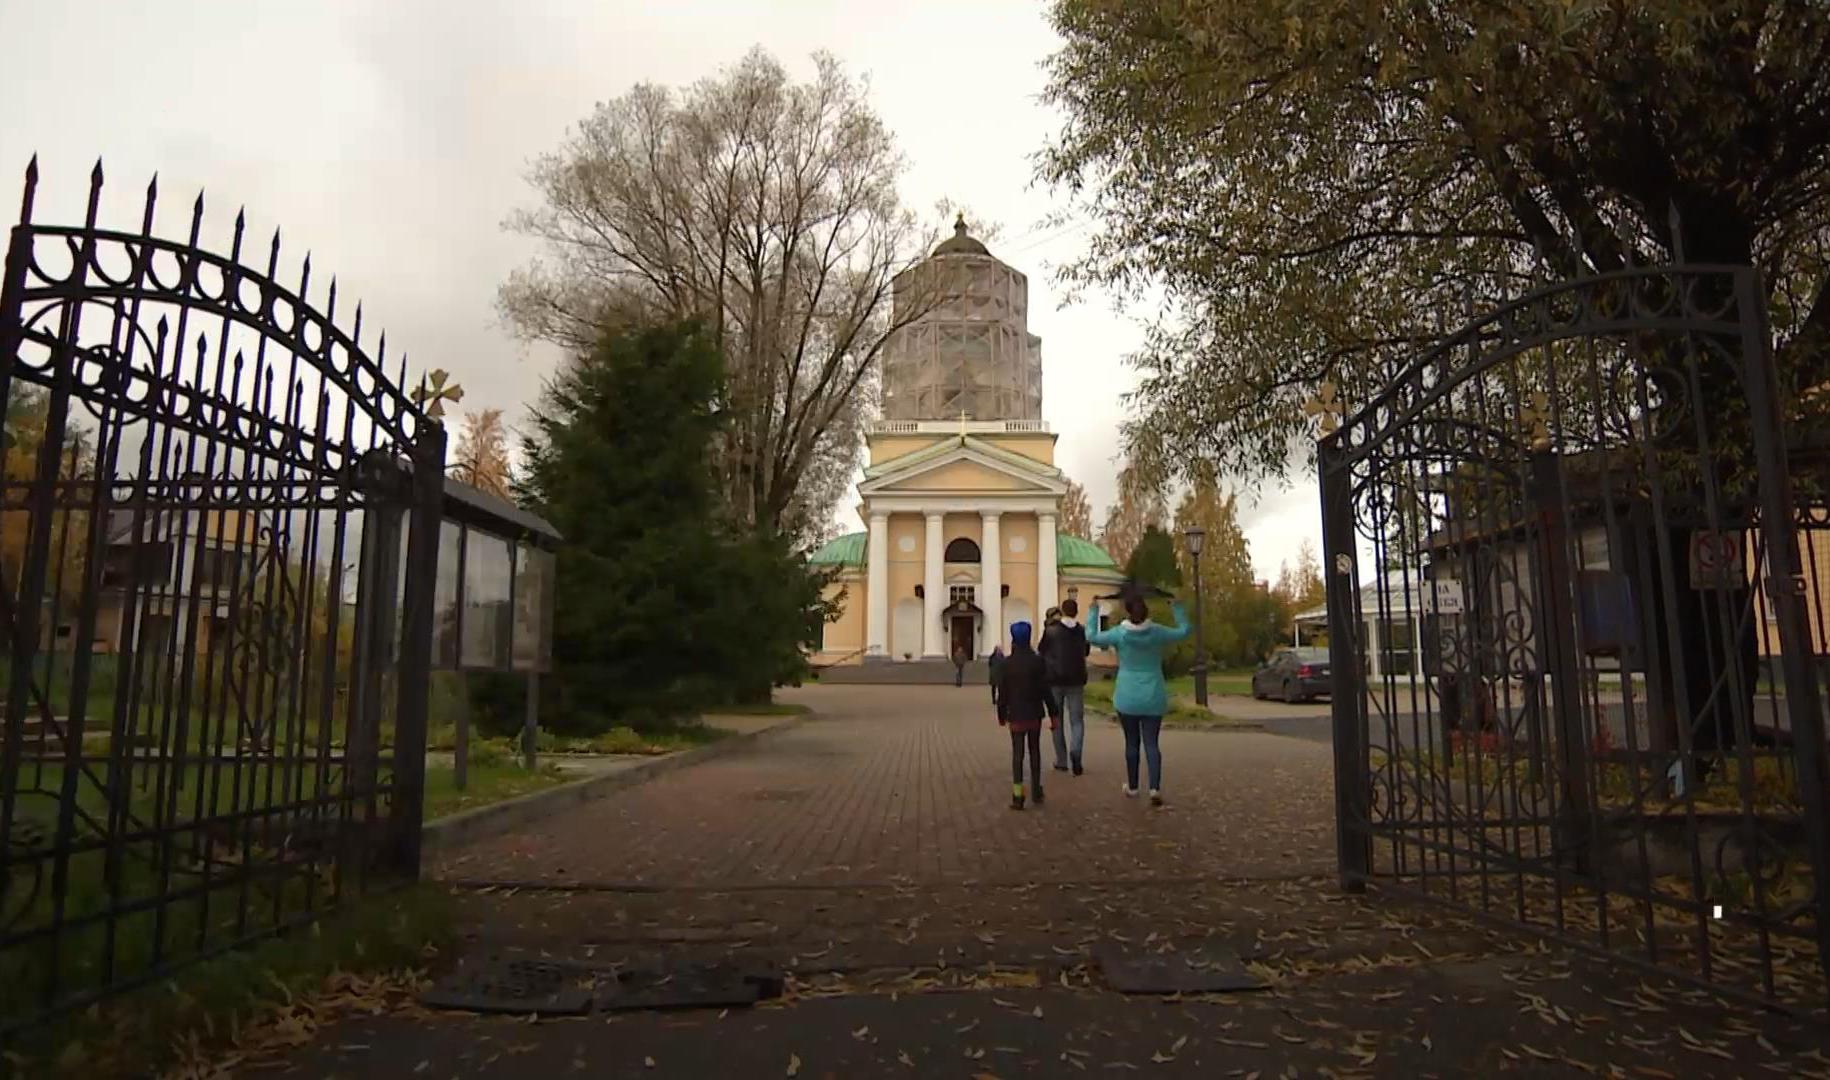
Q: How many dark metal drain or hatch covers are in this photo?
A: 3